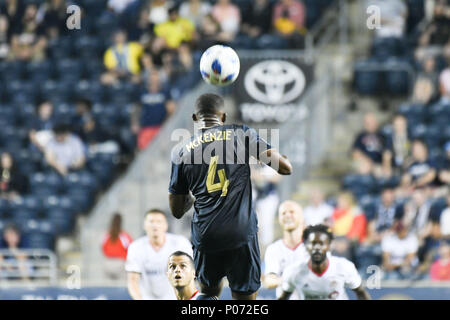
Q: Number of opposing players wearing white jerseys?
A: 4